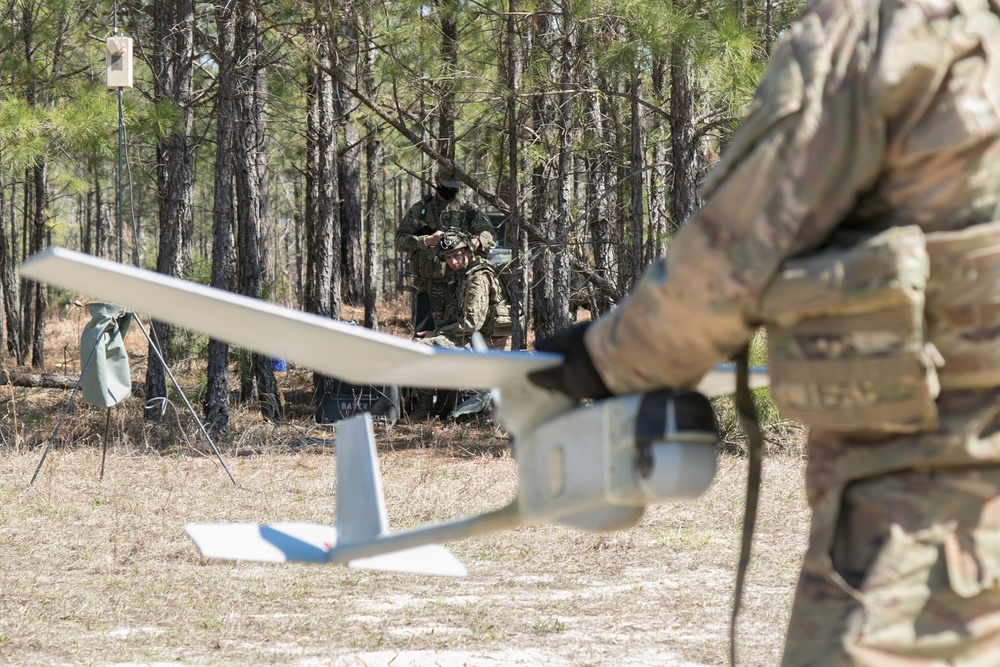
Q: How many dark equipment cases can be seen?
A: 1